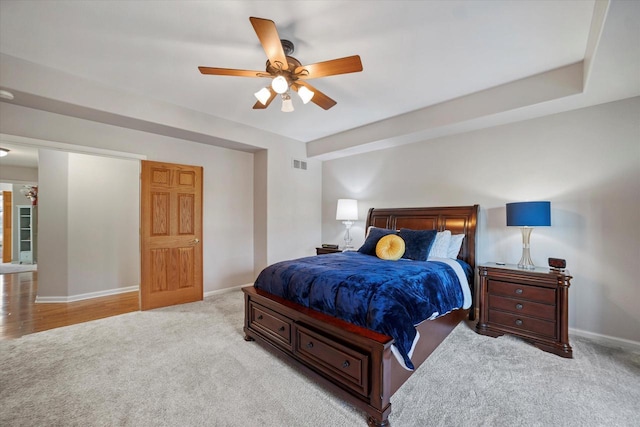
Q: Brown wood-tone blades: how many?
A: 5